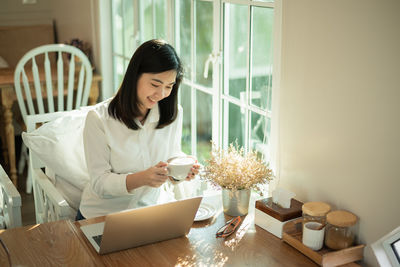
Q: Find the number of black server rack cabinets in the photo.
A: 0